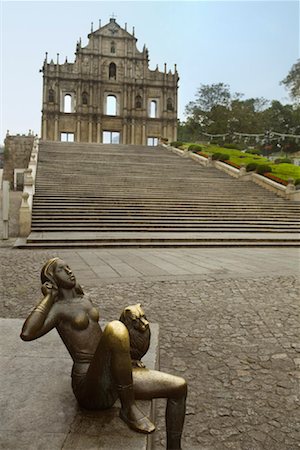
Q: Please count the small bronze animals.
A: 1